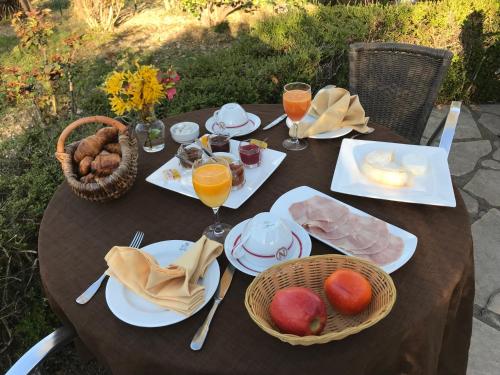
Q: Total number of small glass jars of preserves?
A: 4